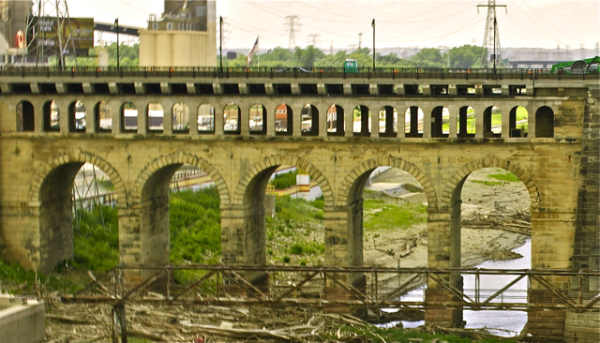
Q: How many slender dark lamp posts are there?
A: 4